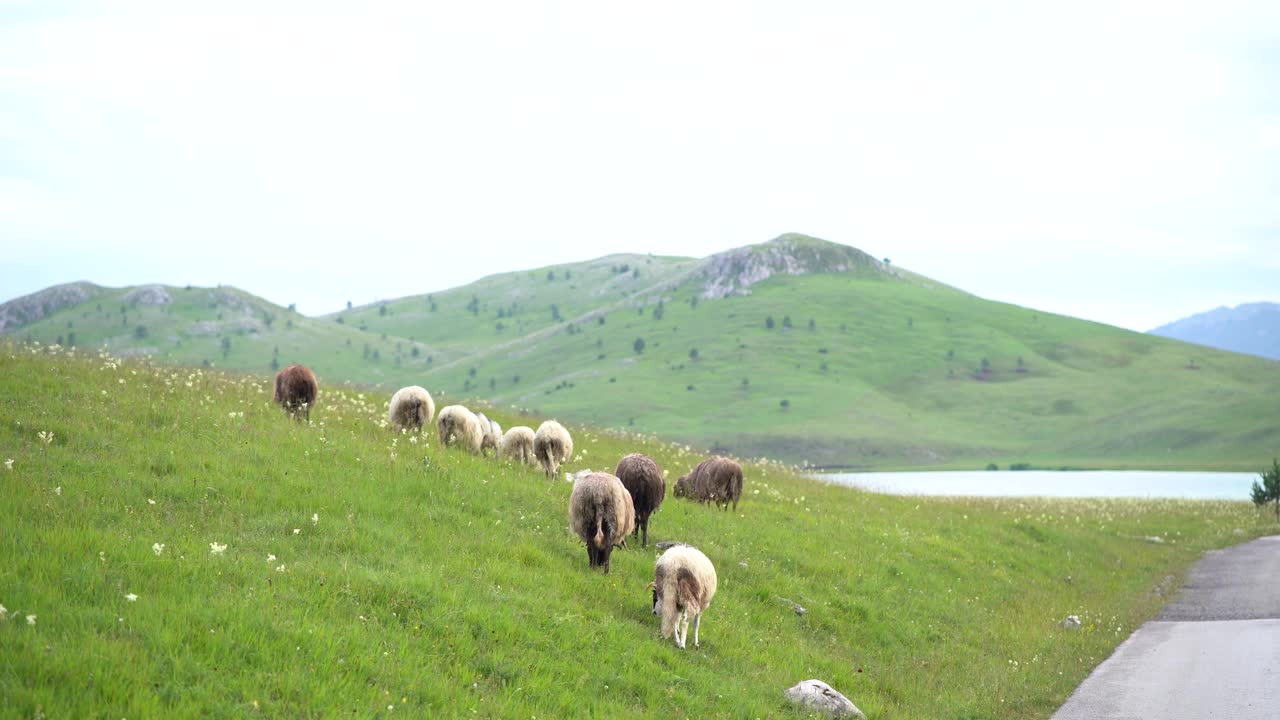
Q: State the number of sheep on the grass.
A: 10